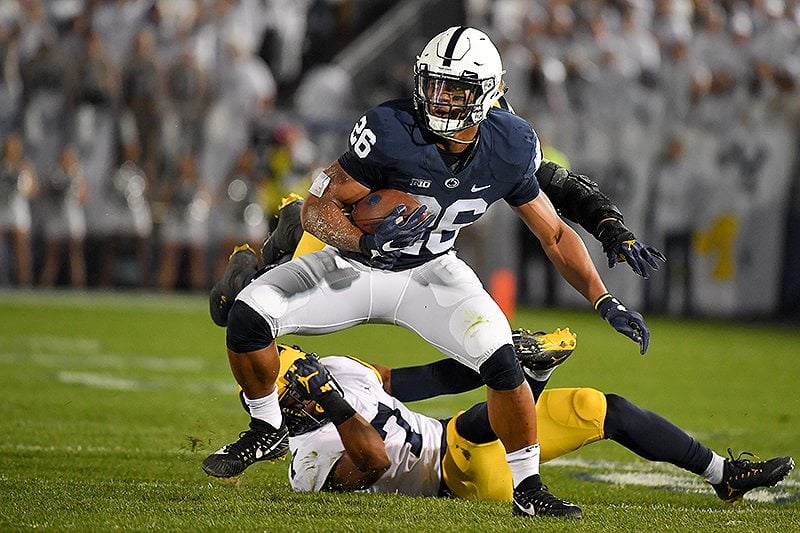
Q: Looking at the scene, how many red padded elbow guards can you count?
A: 0